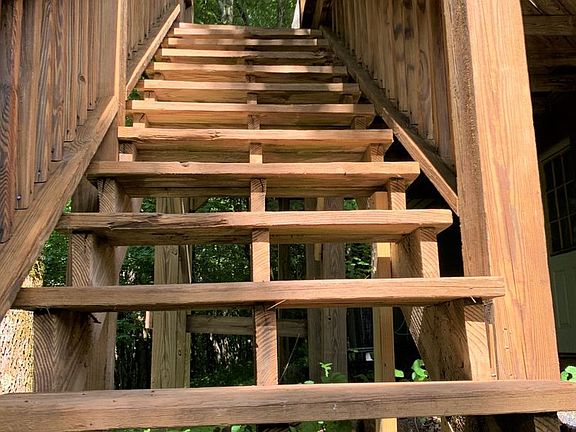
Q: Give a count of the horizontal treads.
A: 12